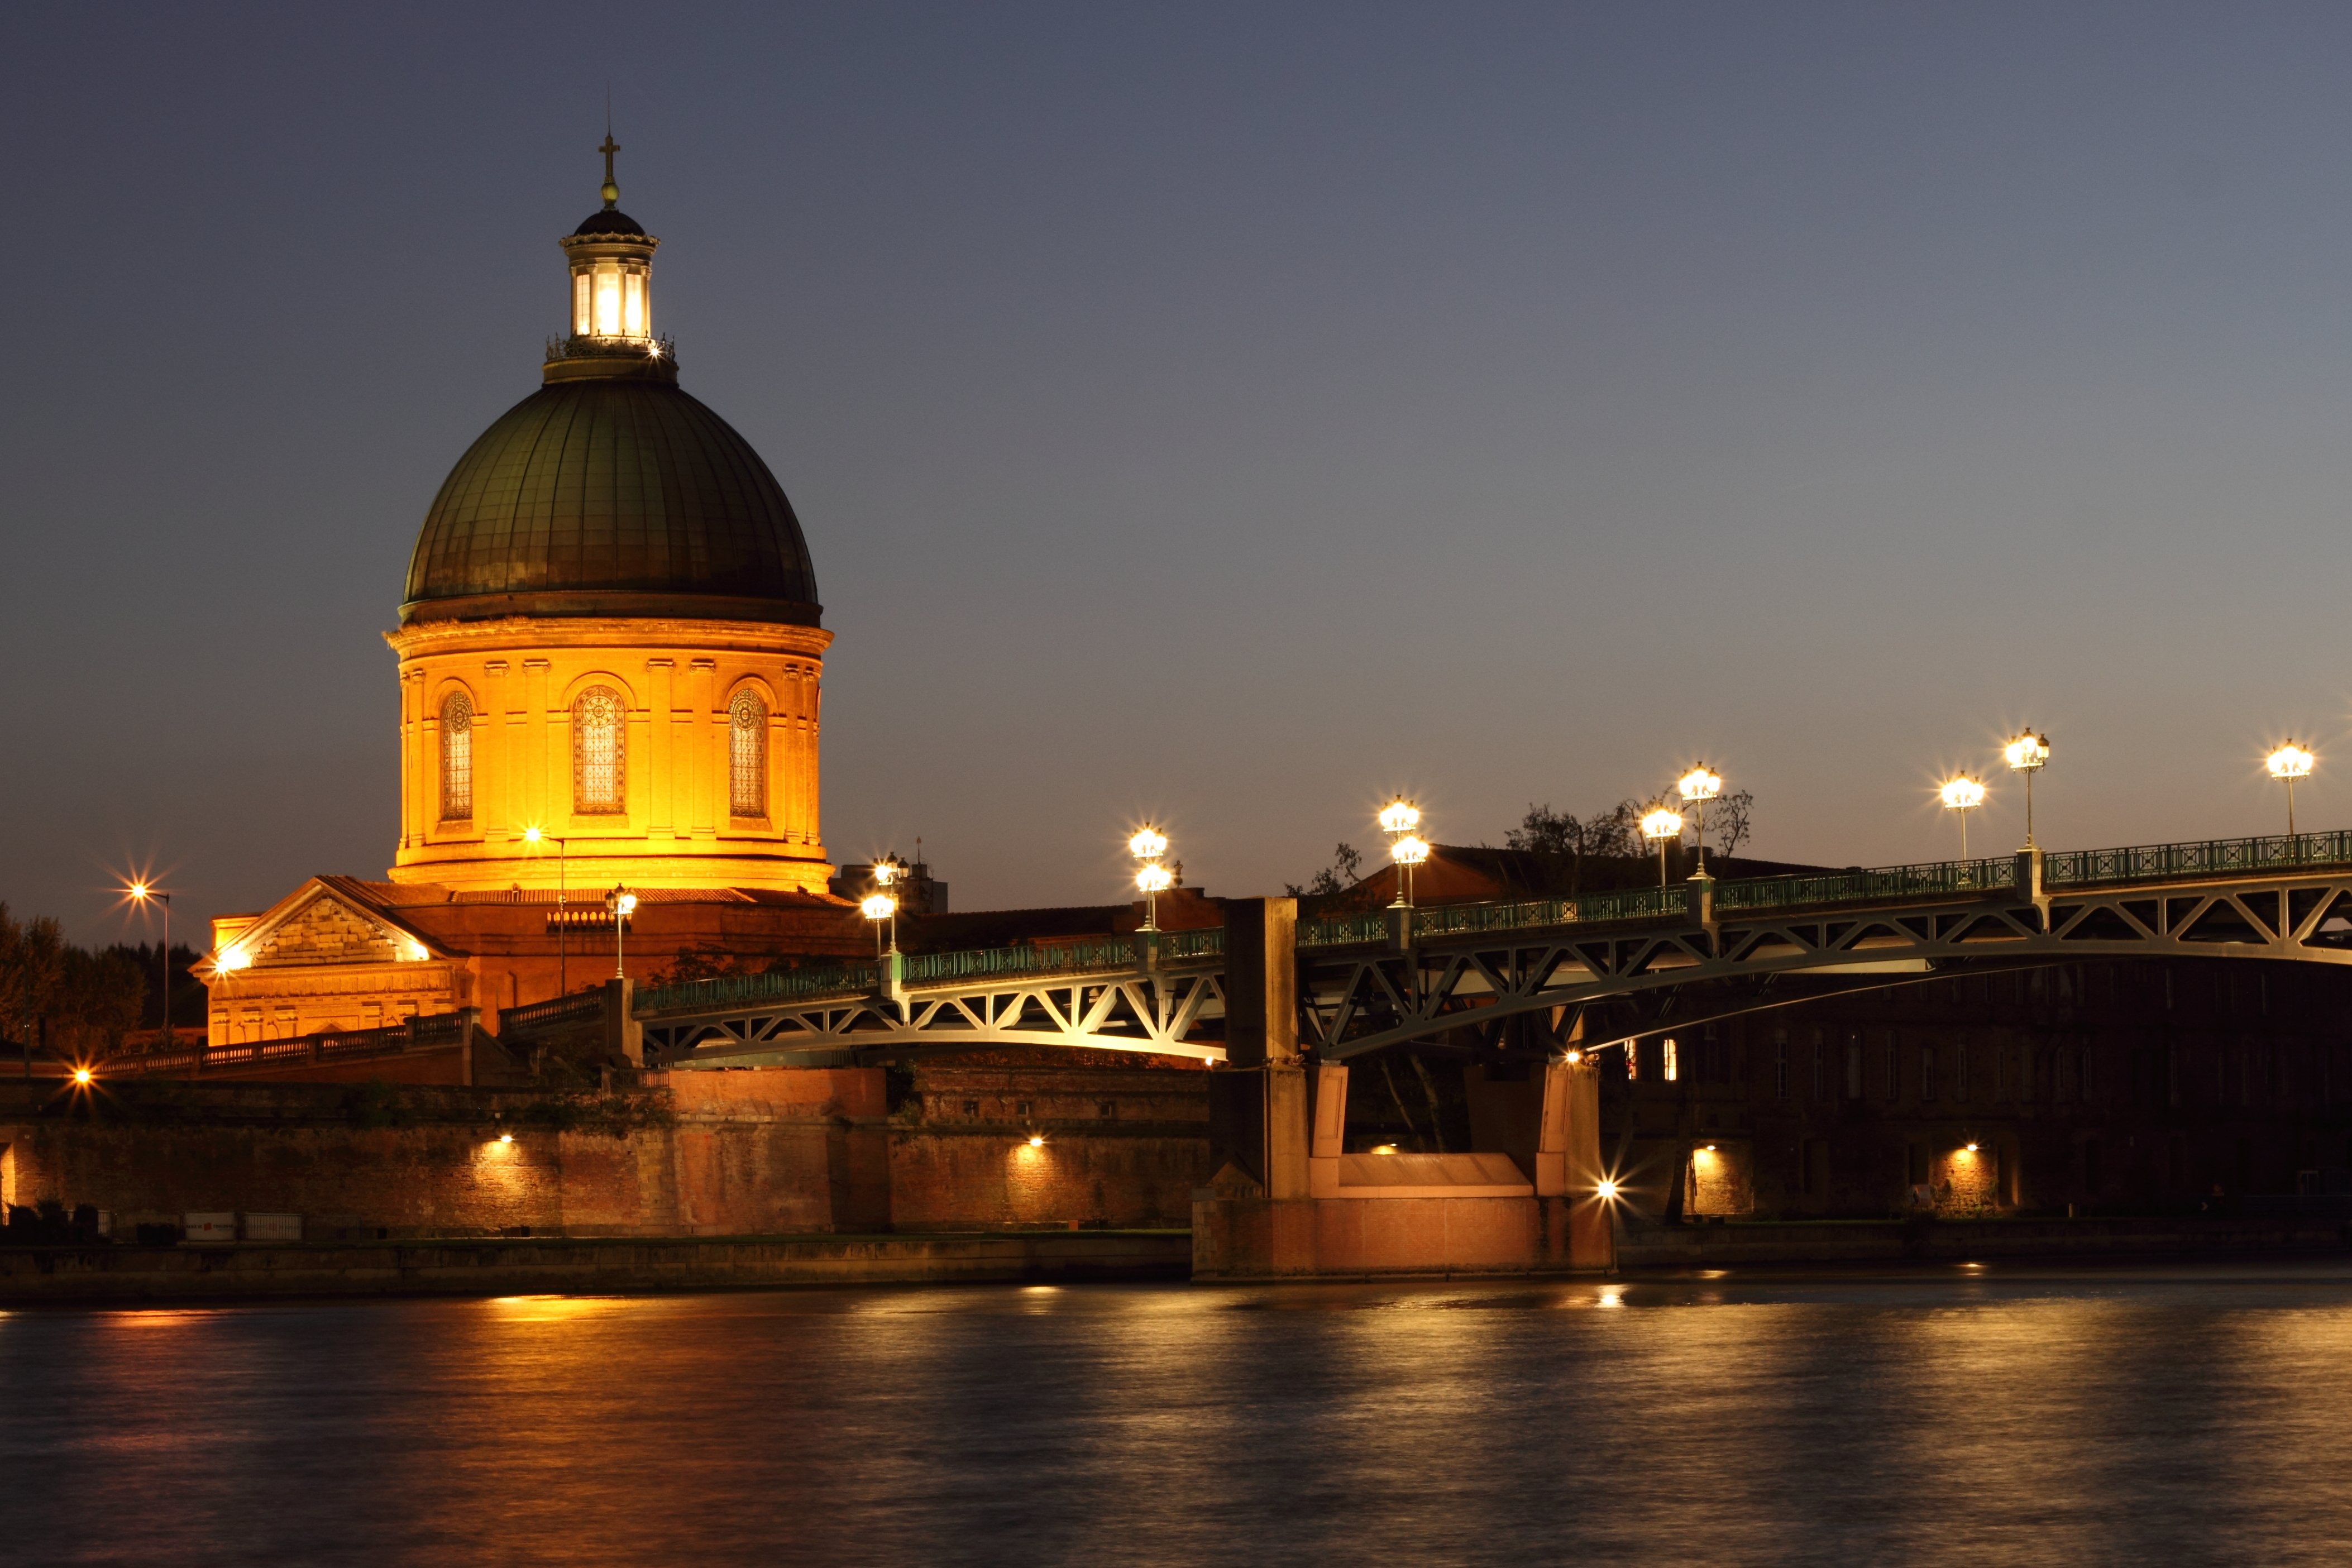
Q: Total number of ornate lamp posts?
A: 12